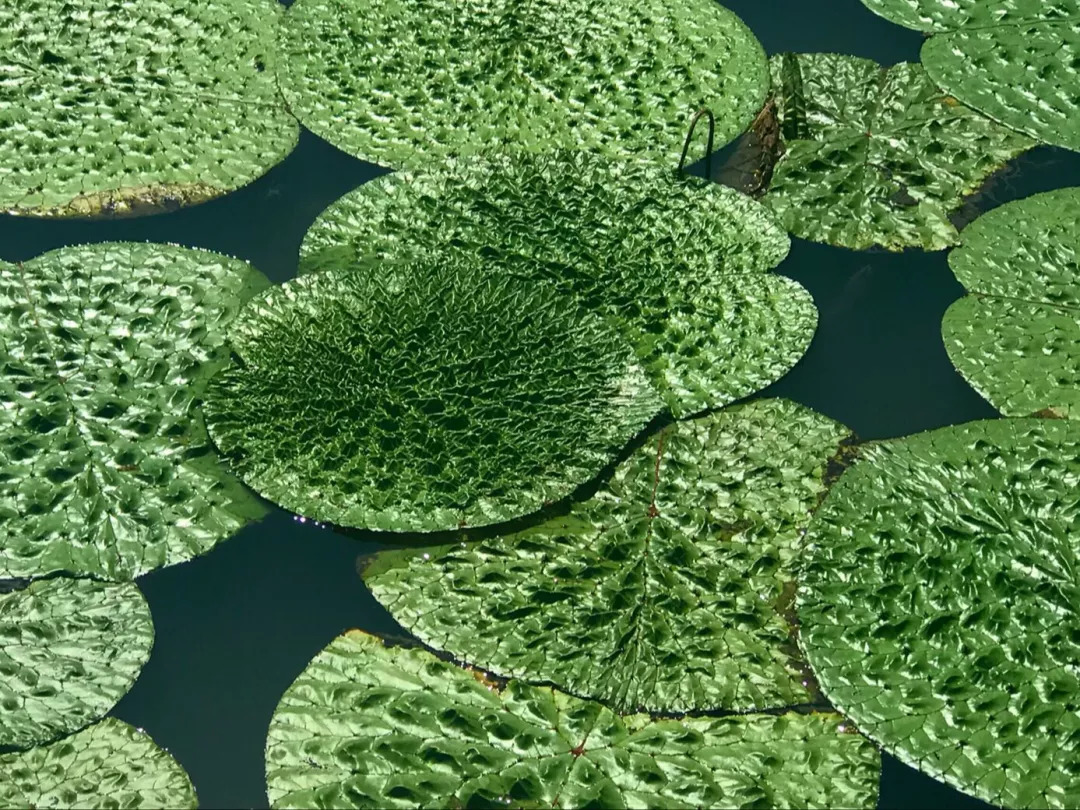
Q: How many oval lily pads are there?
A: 13